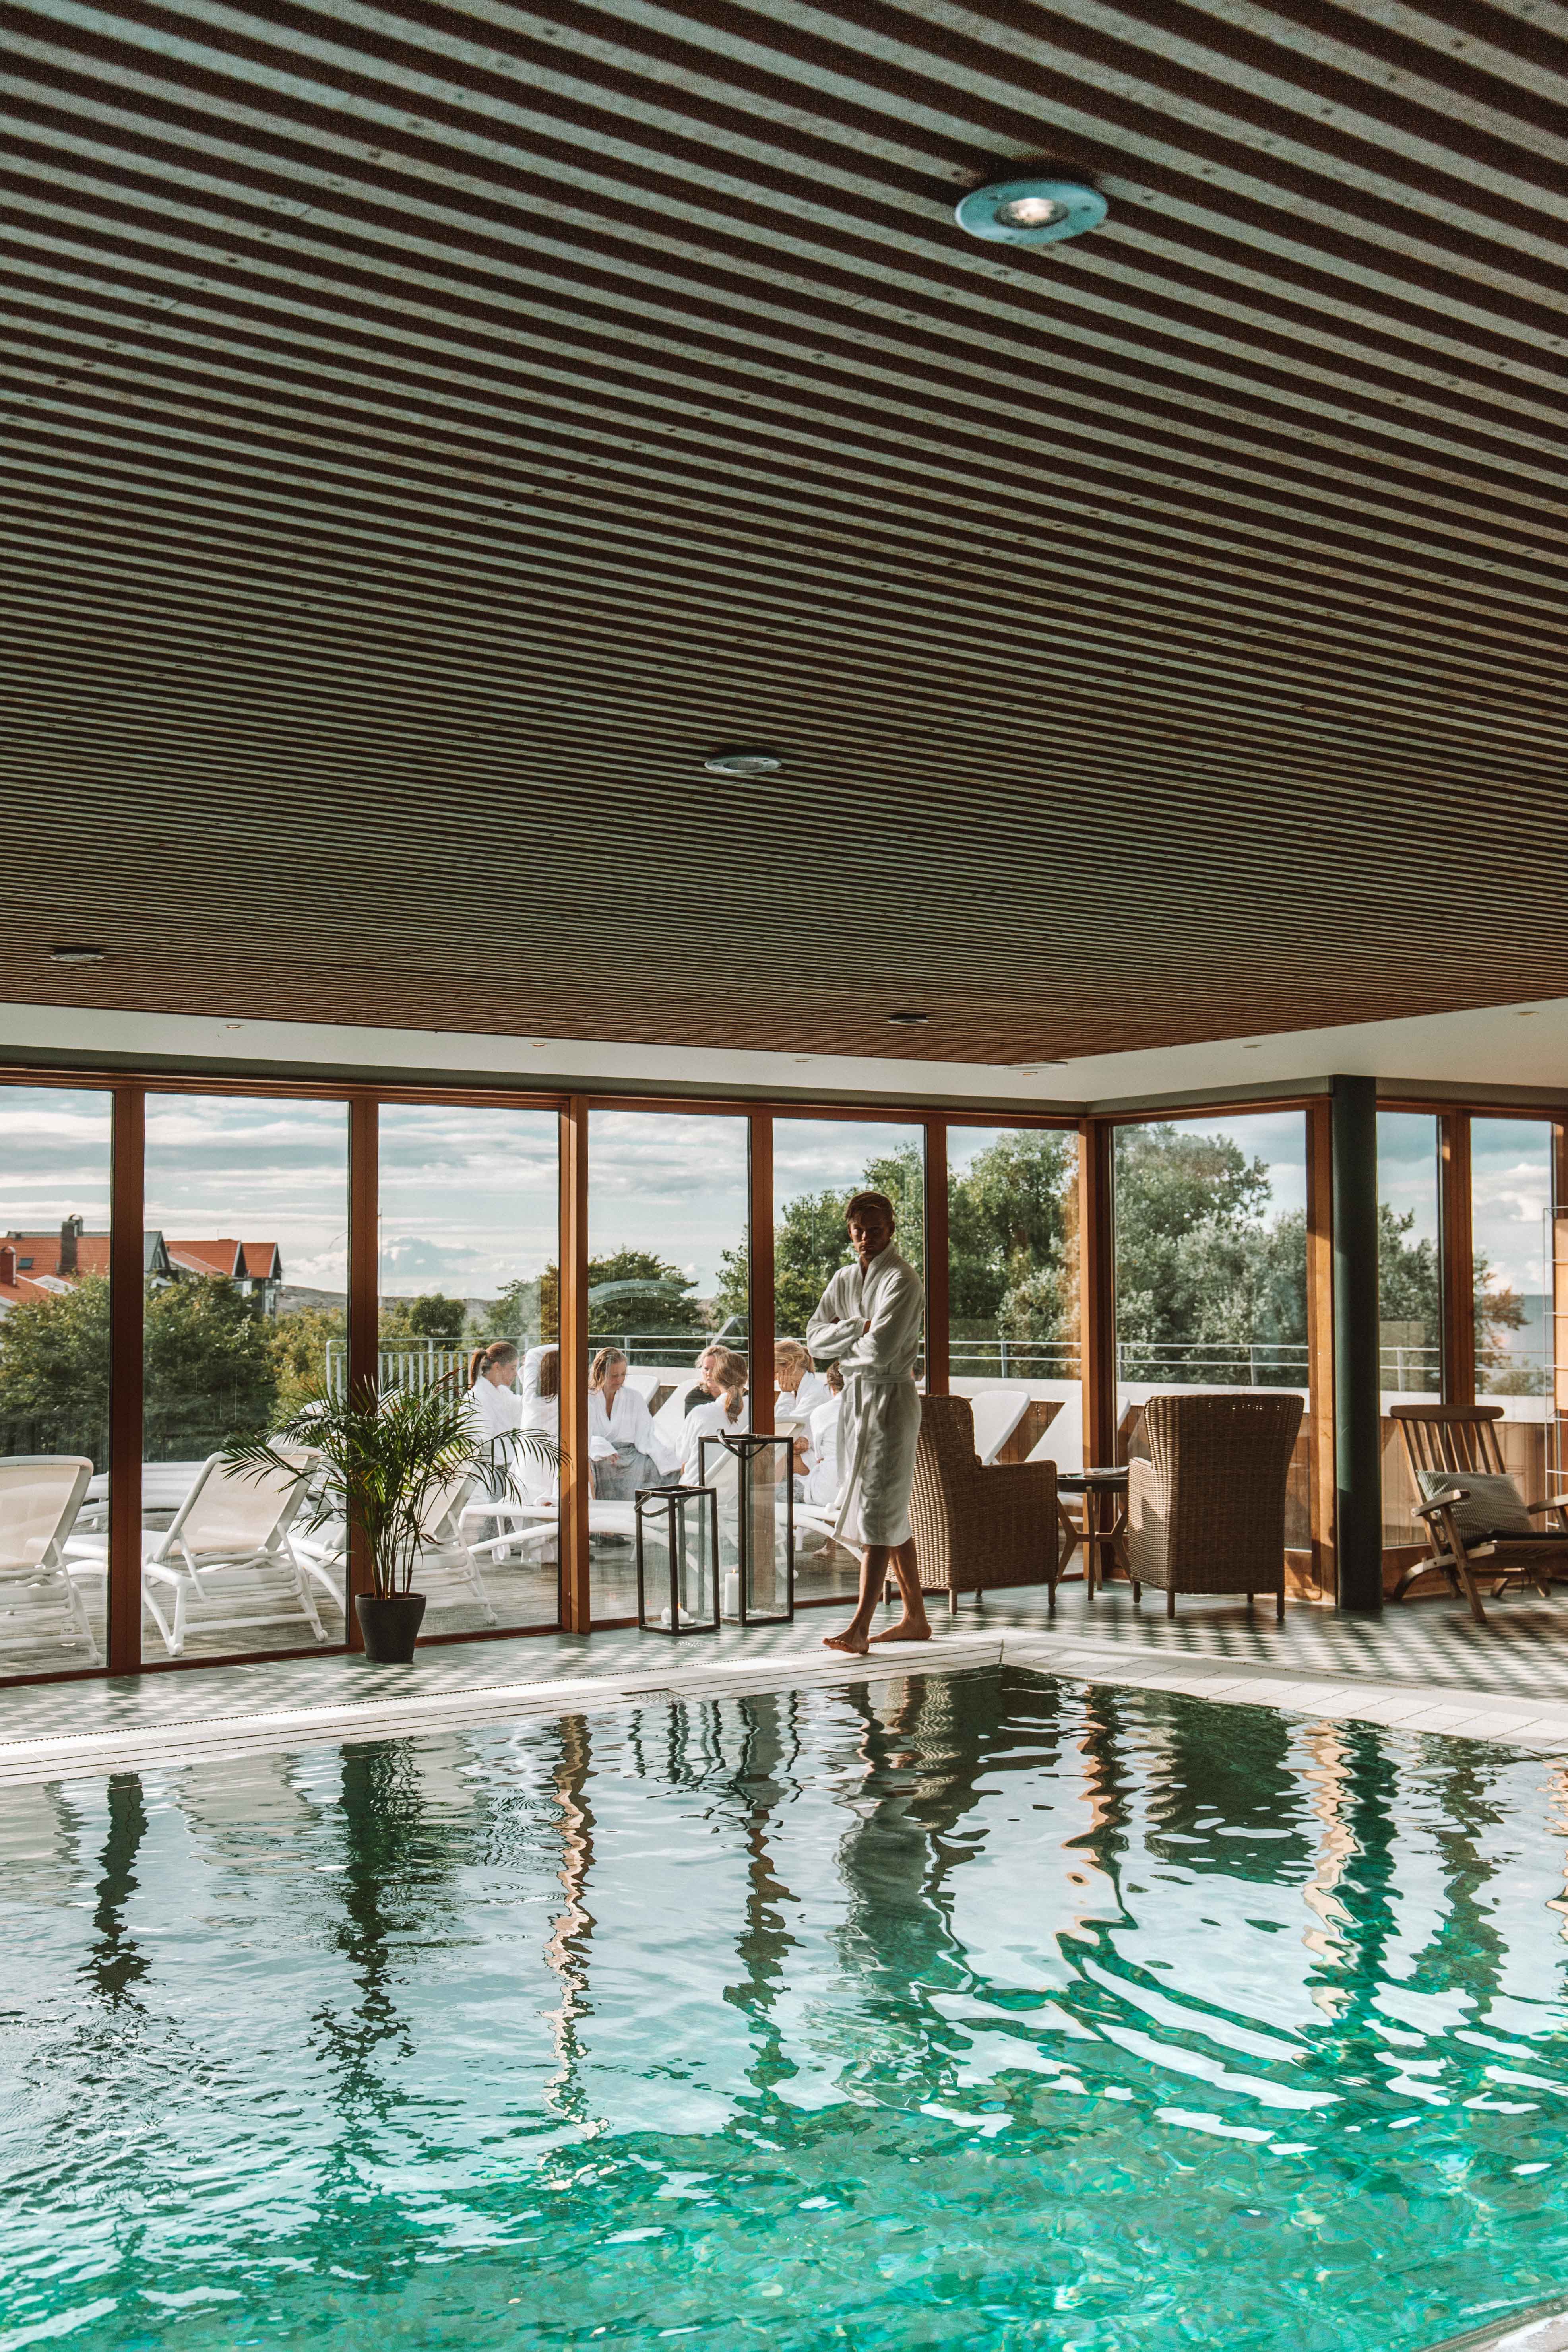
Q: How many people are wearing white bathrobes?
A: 7